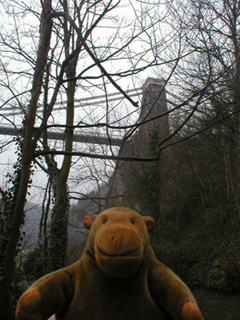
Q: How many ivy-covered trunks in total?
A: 2